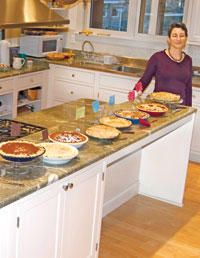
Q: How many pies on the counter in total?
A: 8